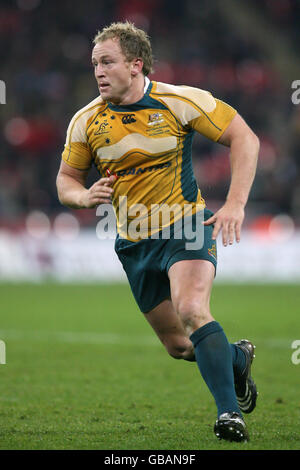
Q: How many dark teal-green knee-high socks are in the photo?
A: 2